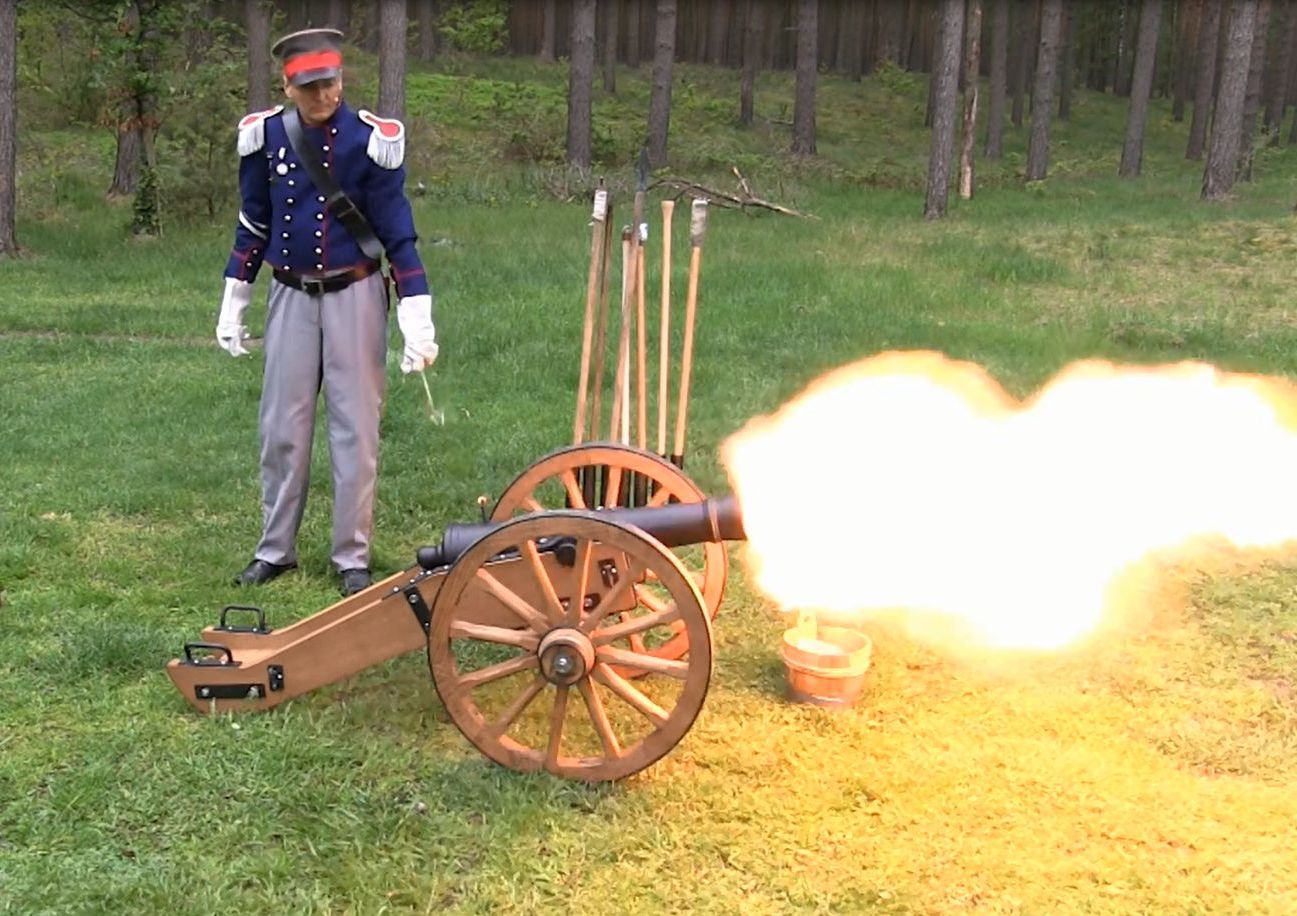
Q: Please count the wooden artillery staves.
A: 7